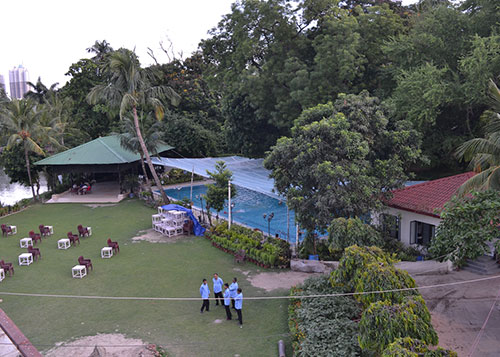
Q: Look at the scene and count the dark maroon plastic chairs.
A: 9